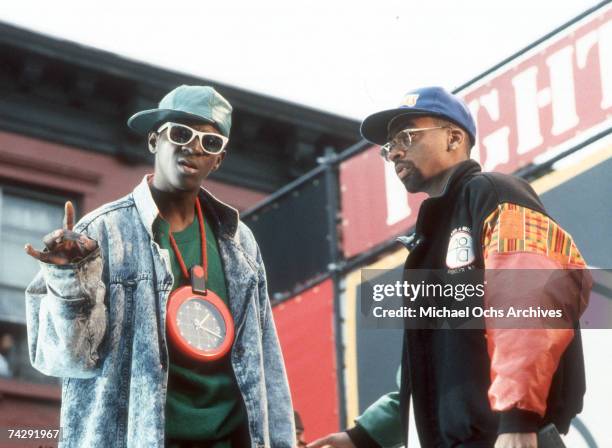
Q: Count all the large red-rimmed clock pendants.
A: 1